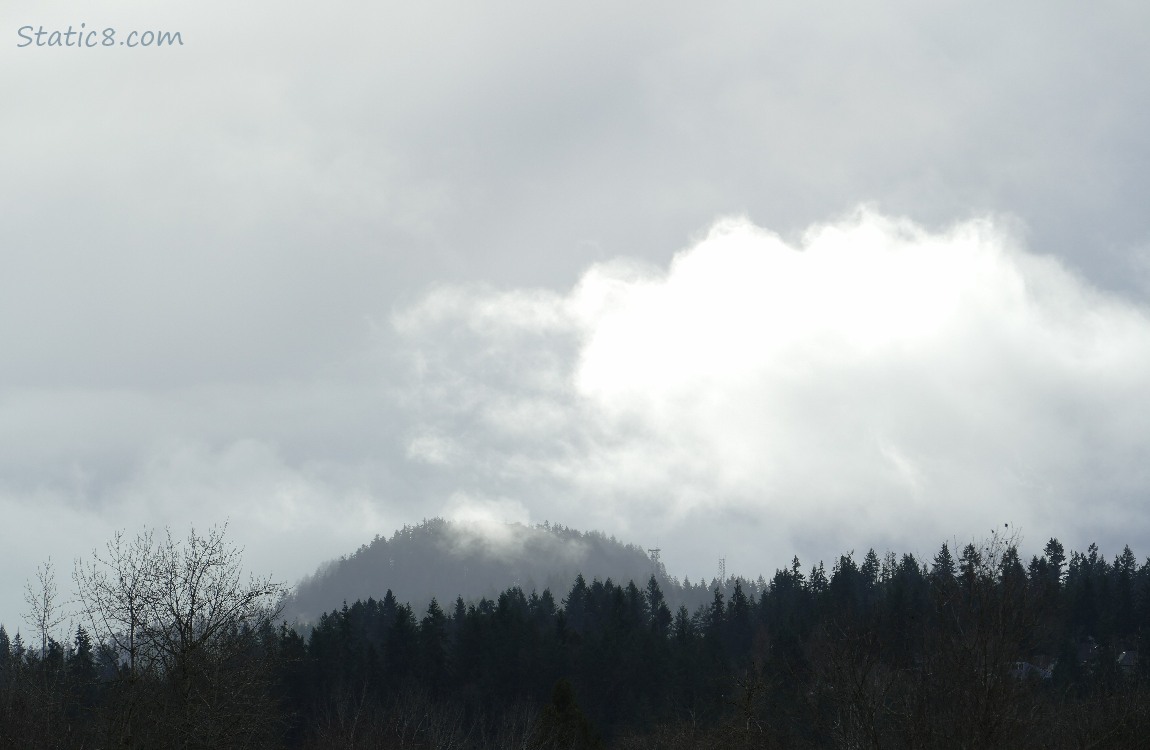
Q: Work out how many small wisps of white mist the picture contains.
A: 1